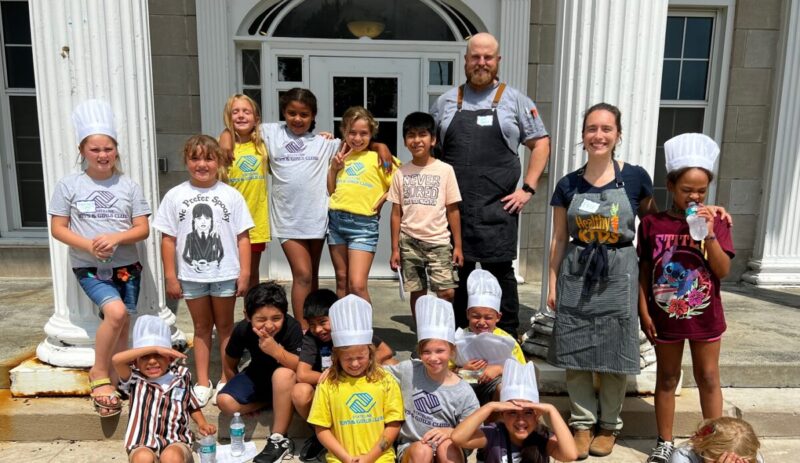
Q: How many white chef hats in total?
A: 7